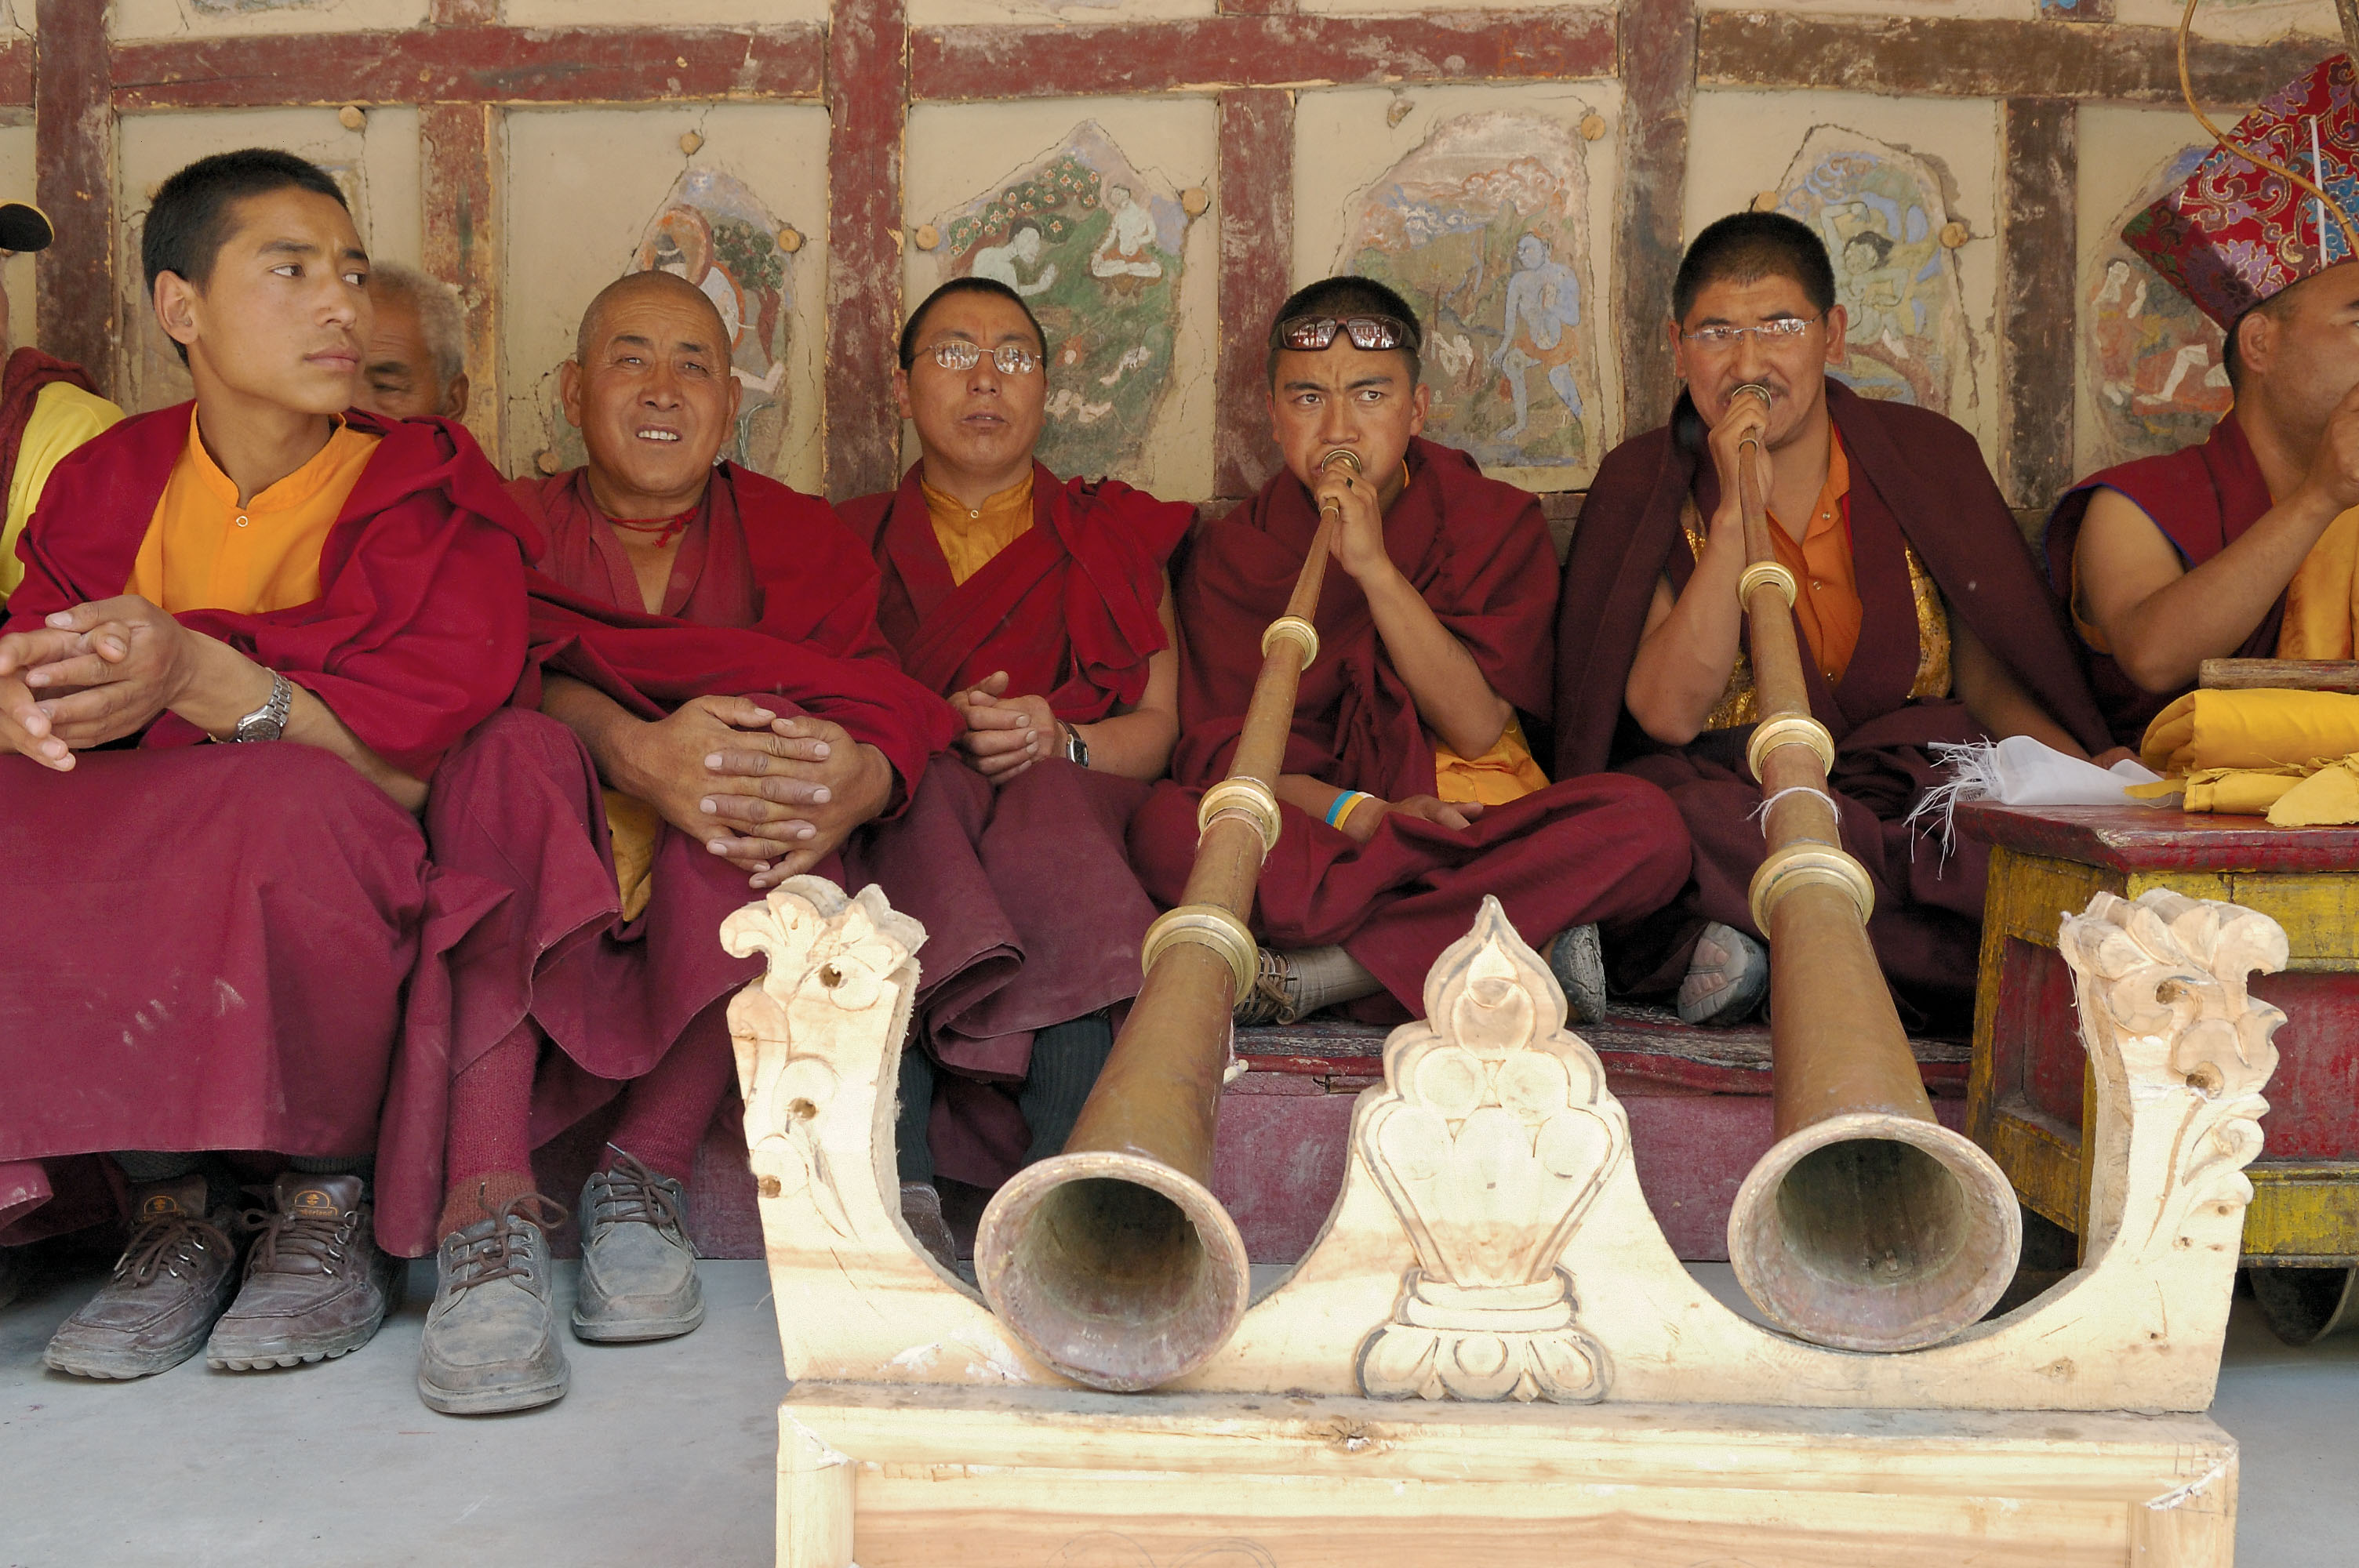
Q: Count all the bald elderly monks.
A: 1